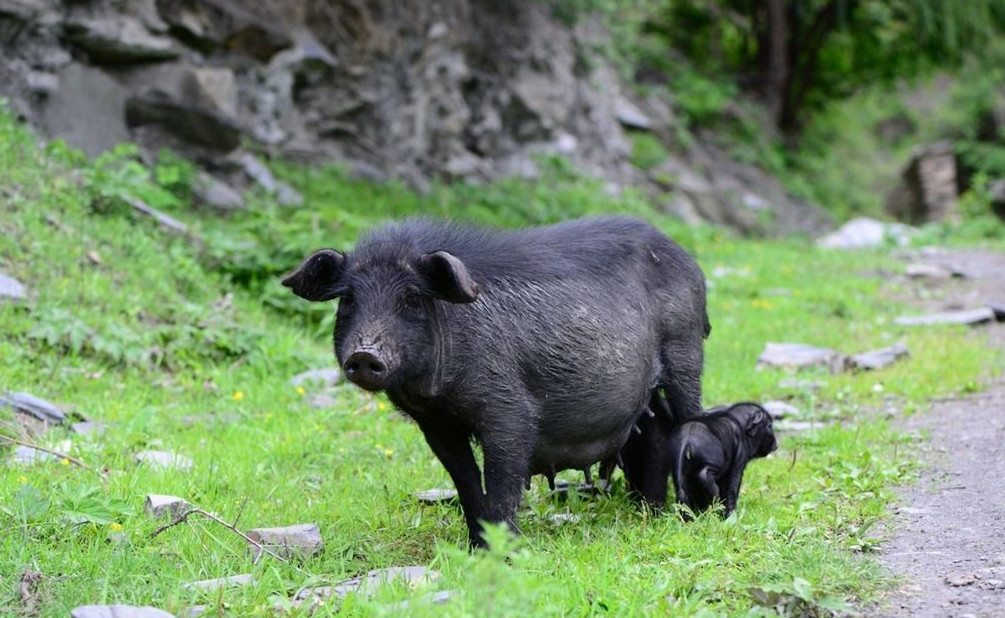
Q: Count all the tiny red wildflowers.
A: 0